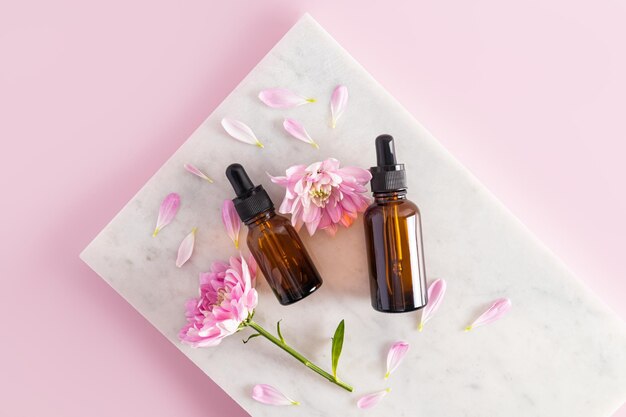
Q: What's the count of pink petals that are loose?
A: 13